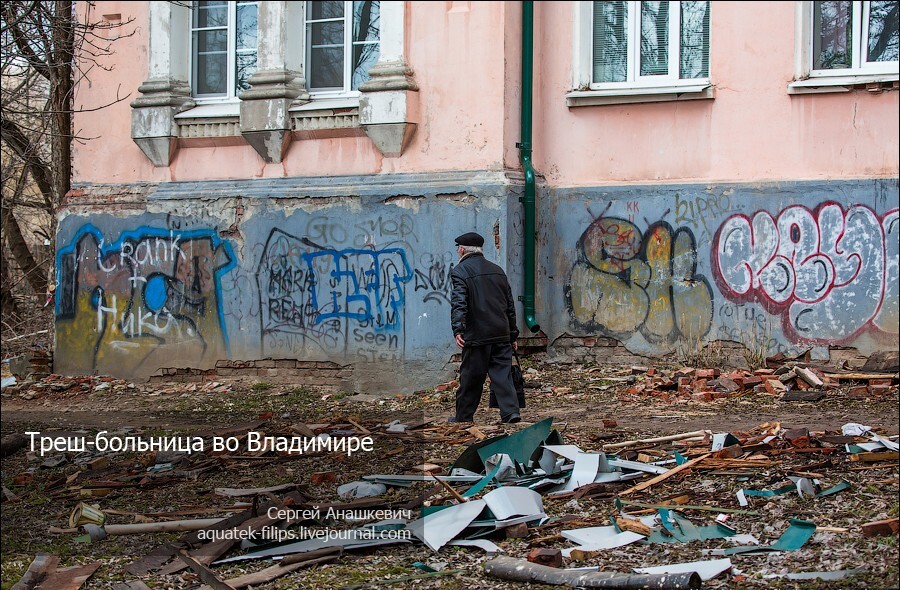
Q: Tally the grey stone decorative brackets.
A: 3